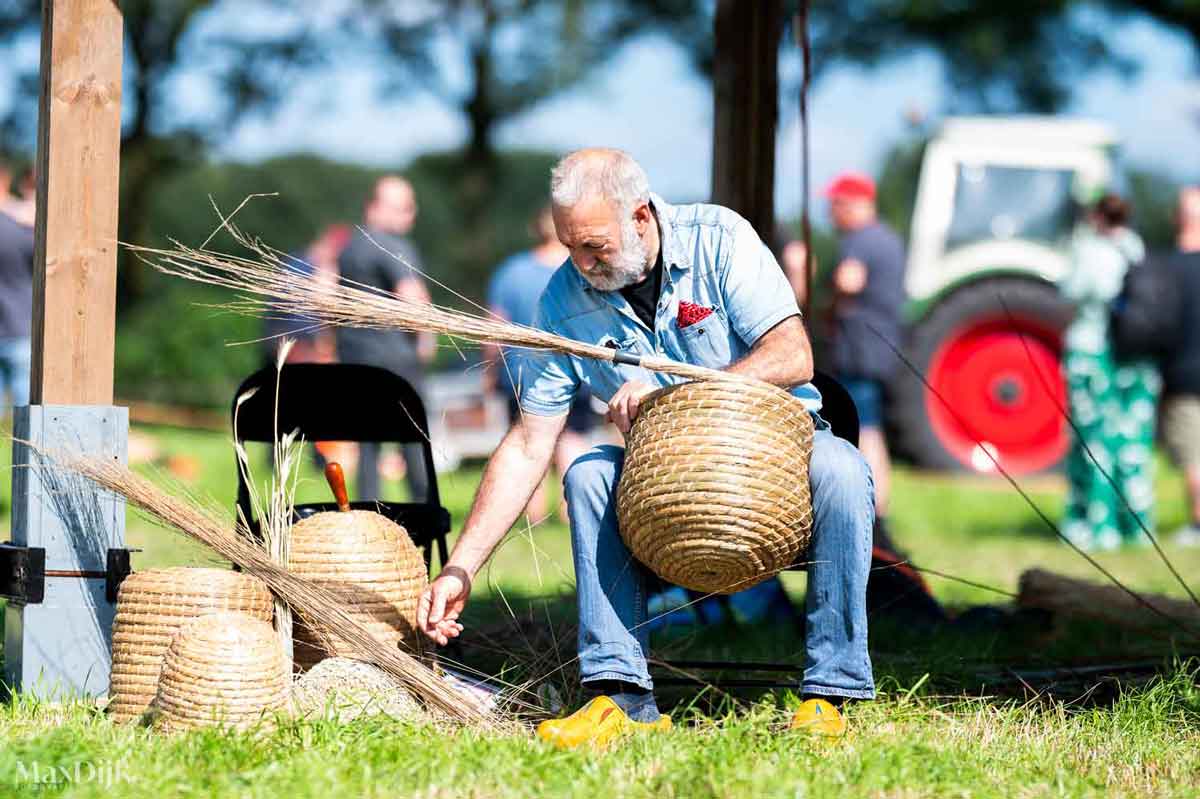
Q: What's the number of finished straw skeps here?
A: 3